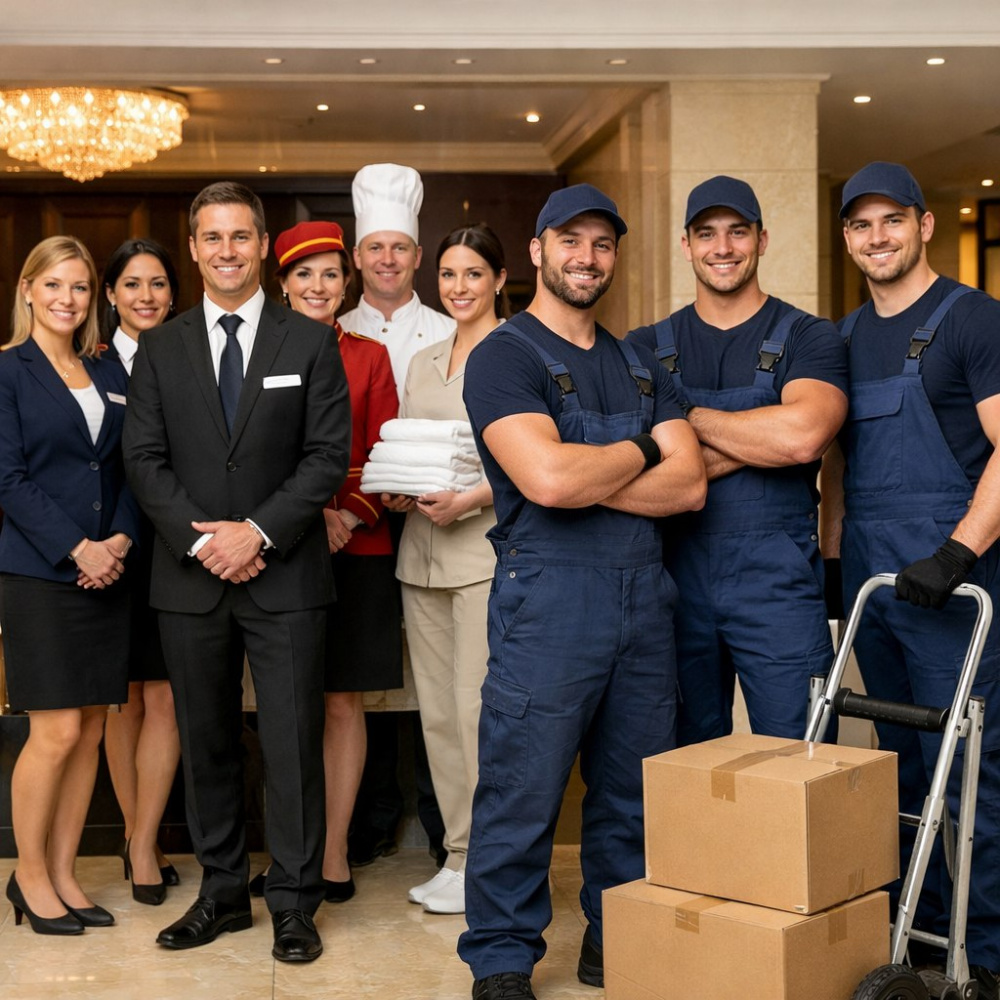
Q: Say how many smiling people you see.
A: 9